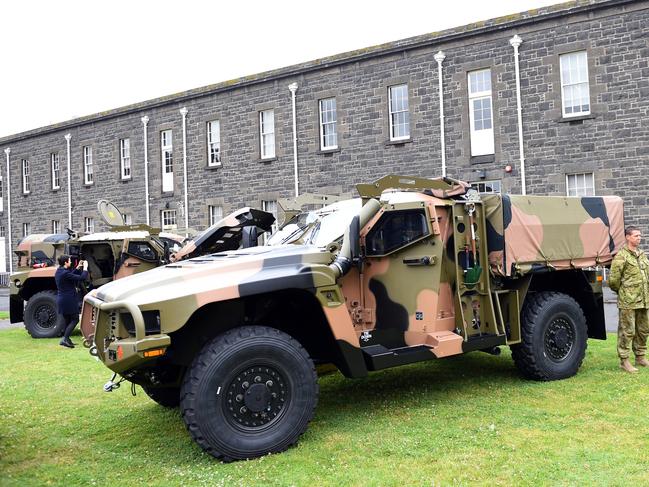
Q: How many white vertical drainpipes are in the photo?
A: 7